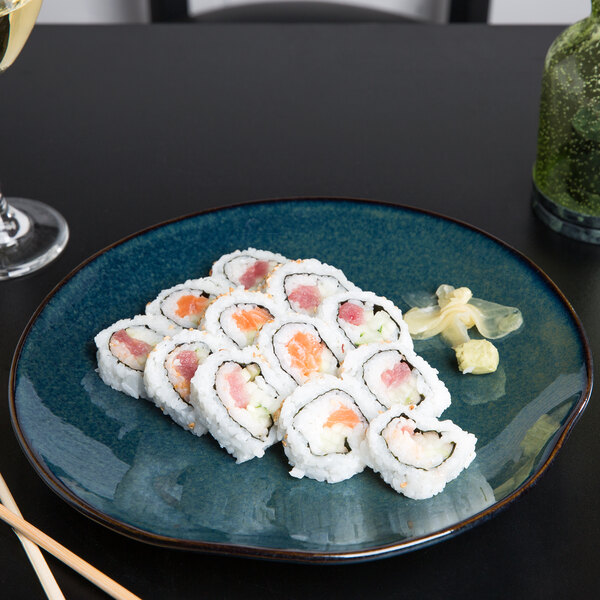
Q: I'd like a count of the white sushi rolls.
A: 12